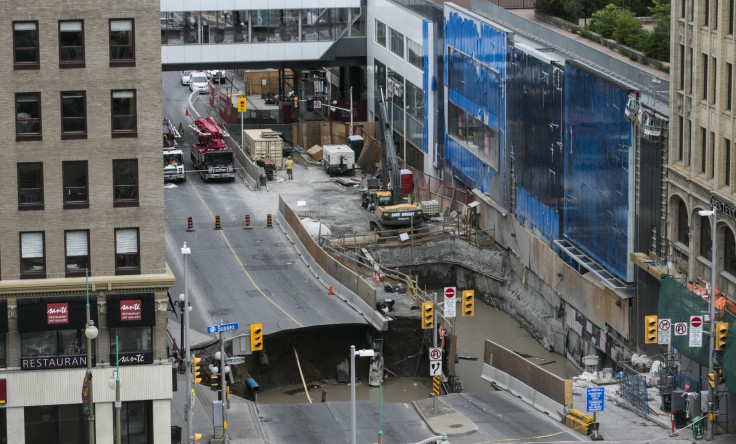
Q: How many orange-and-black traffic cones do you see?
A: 4